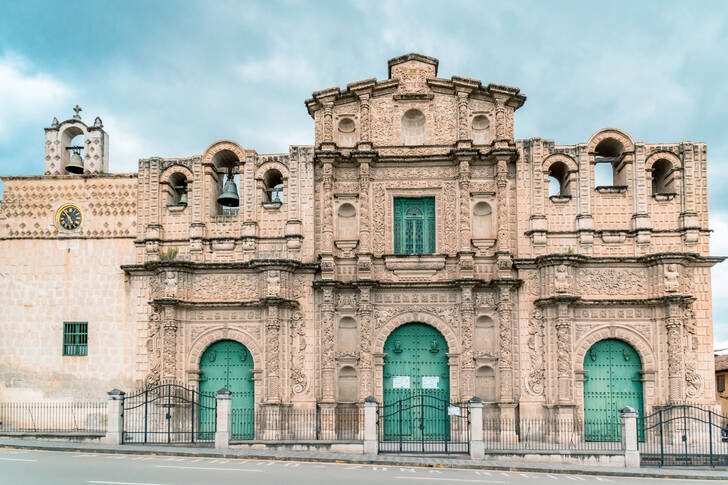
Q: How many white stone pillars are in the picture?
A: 5